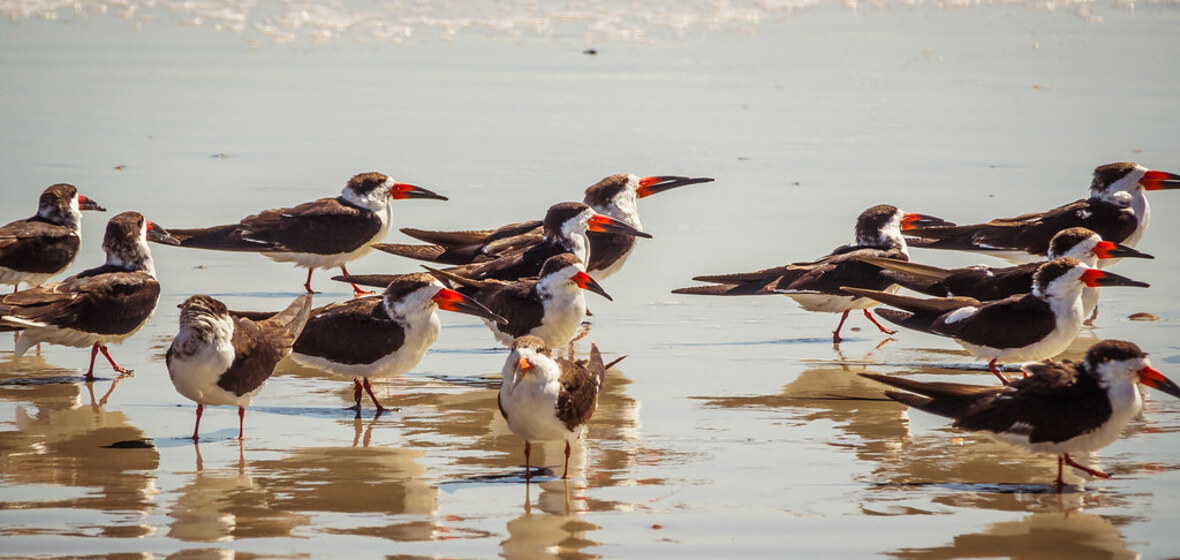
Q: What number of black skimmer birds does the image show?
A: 14